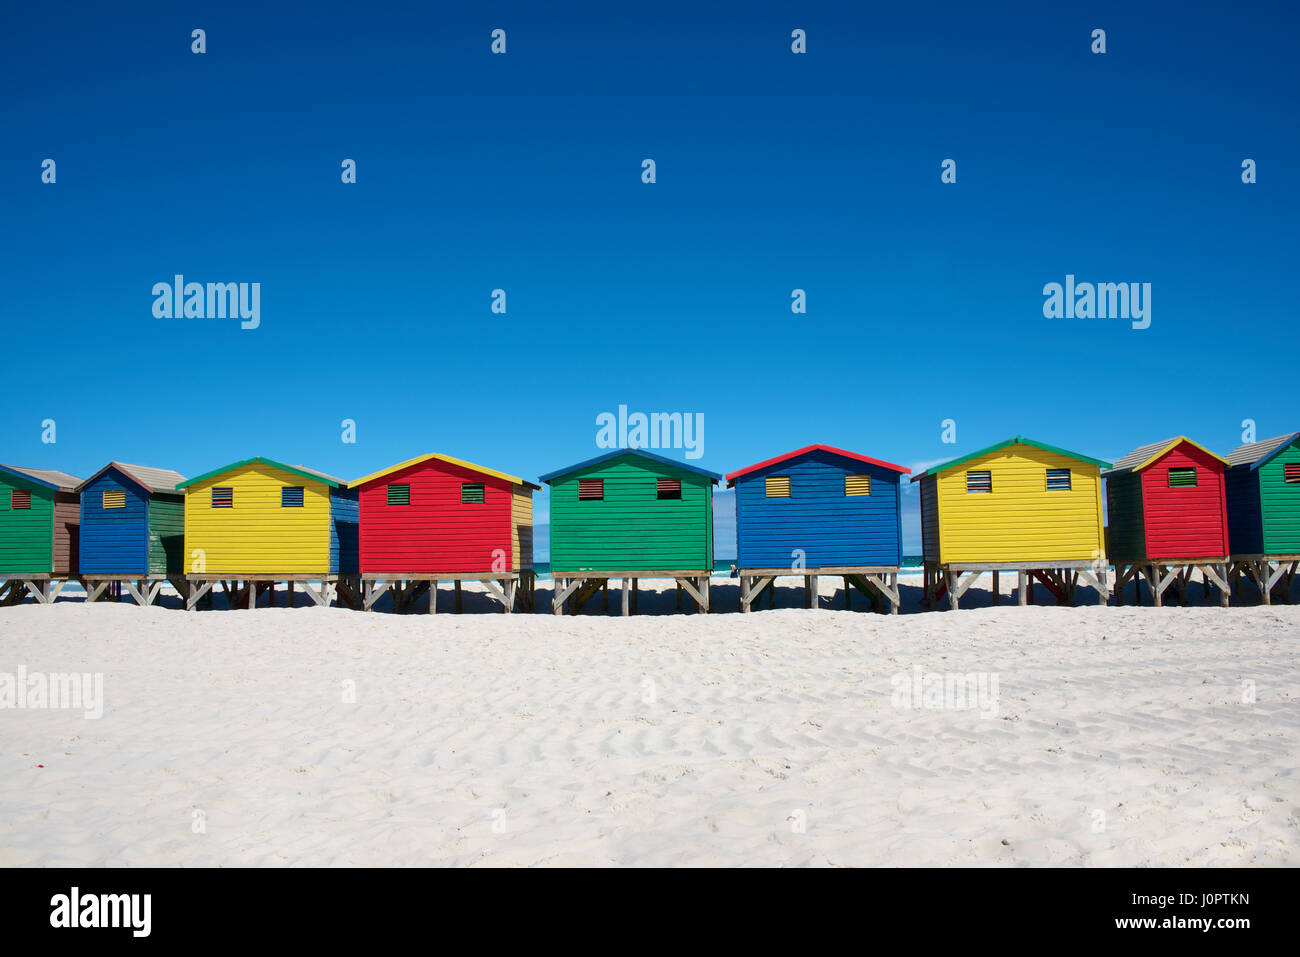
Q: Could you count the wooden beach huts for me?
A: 9